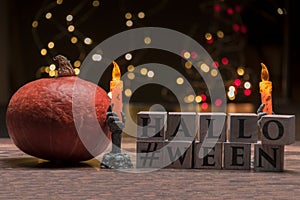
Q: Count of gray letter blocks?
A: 10